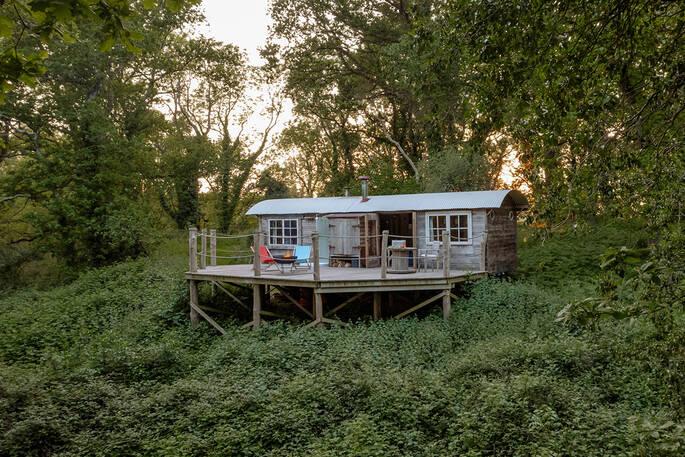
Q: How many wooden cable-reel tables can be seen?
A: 1